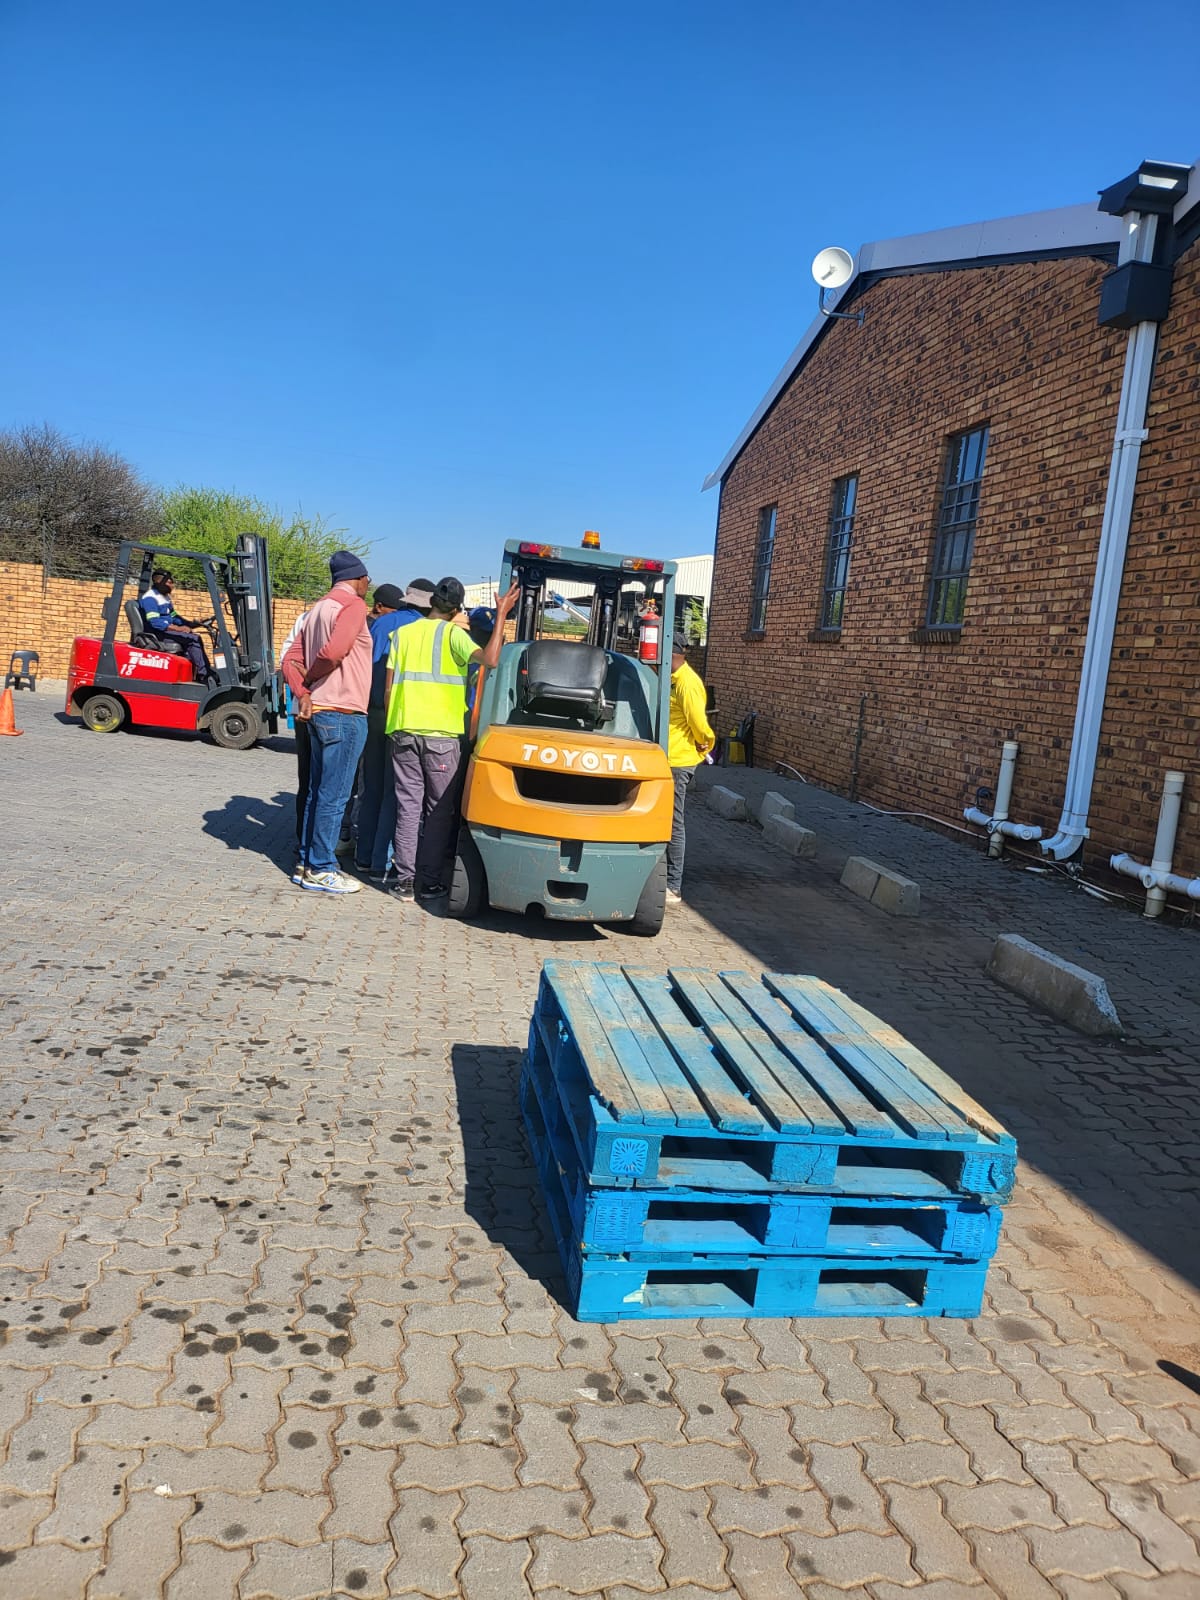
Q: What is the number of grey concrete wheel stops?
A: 5